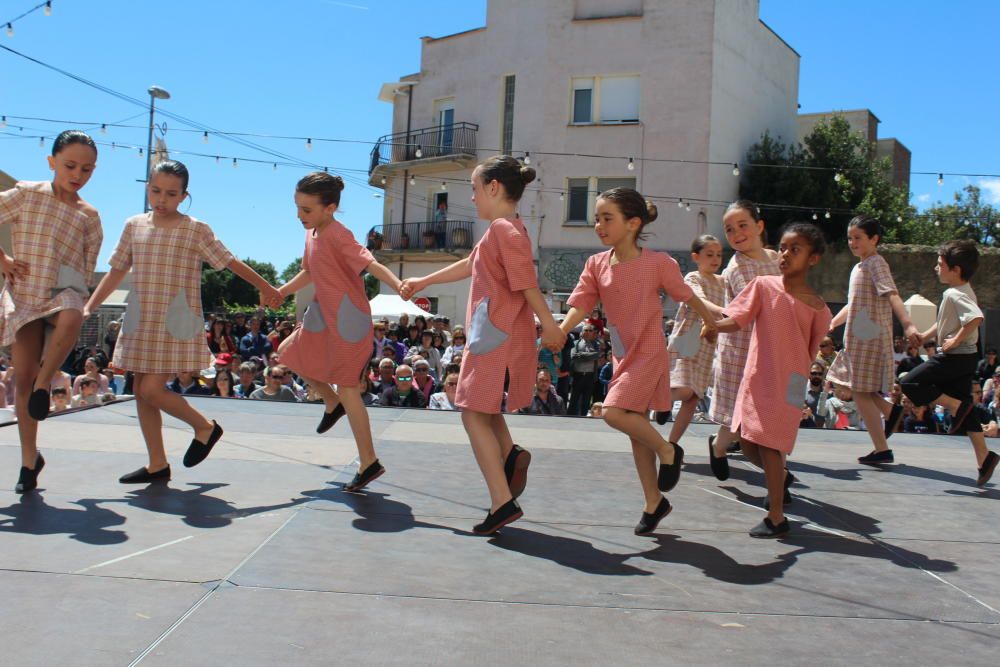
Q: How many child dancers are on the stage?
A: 10